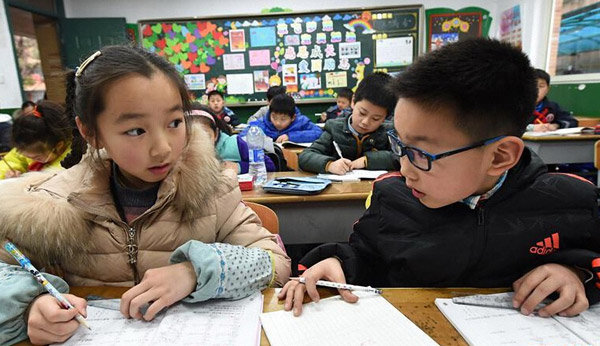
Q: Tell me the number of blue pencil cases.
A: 1